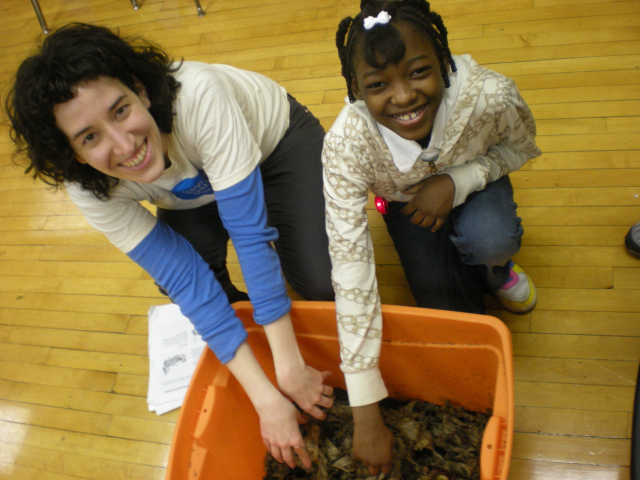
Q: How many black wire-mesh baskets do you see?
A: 0